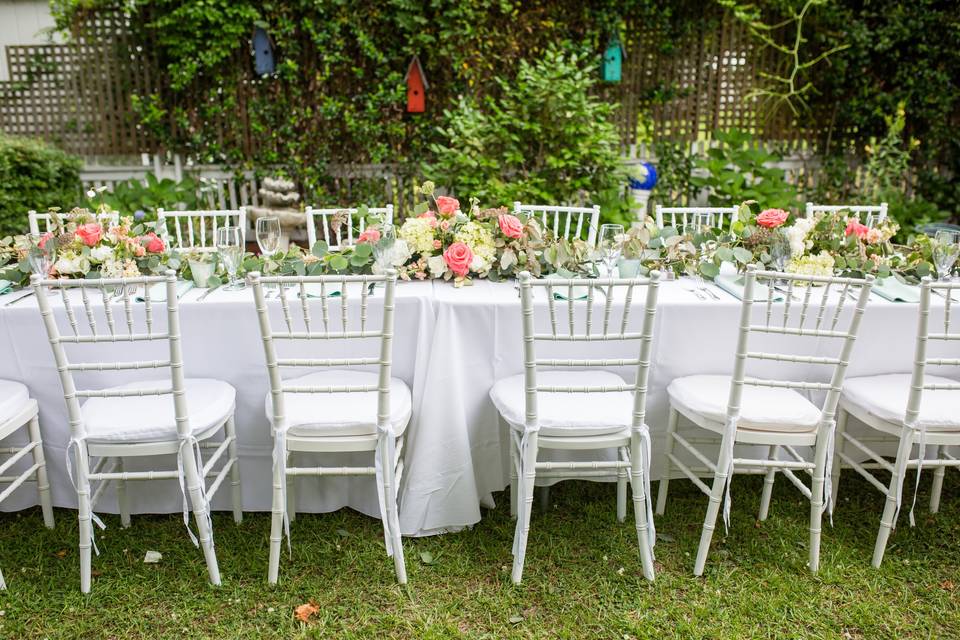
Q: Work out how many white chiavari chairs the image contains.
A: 12